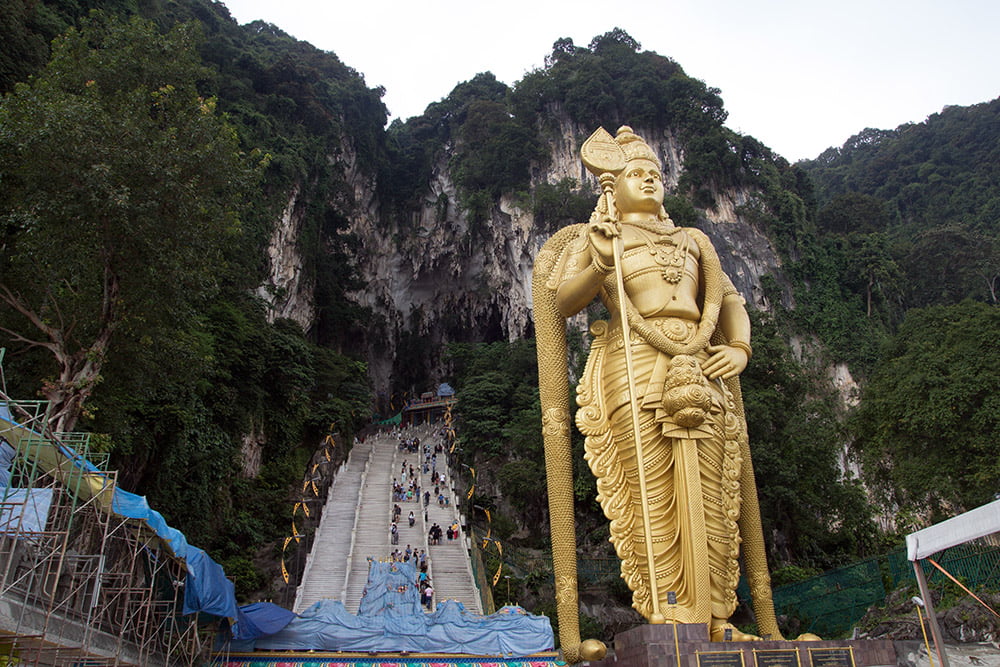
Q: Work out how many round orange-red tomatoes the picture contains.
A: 0